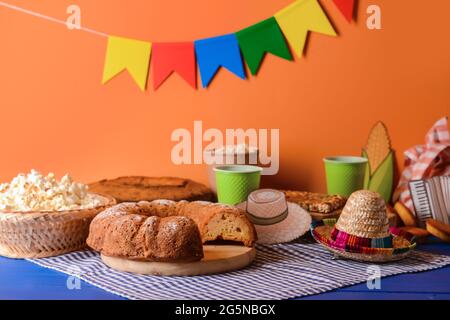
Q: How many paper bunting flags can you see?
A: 6